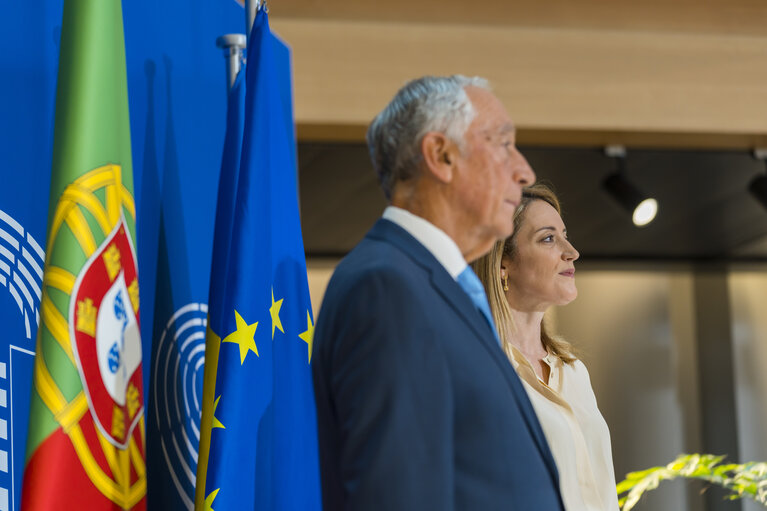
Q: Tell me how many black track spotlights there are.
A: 2